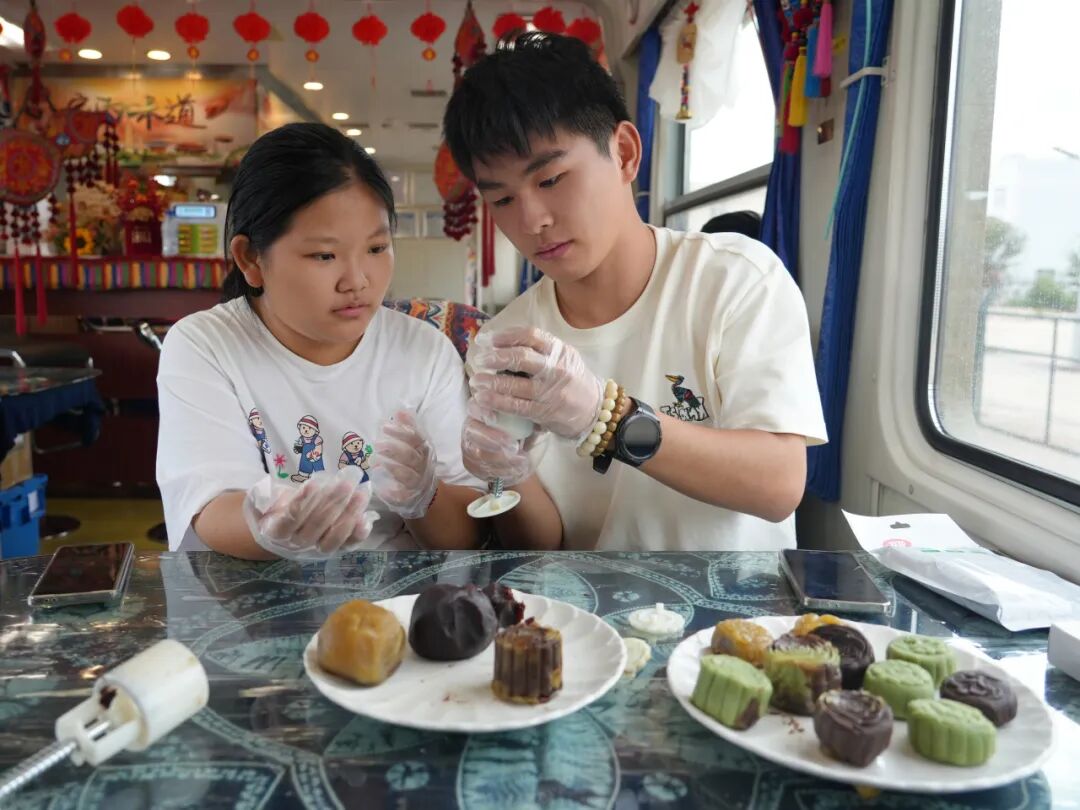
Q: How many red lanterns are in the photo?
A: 10